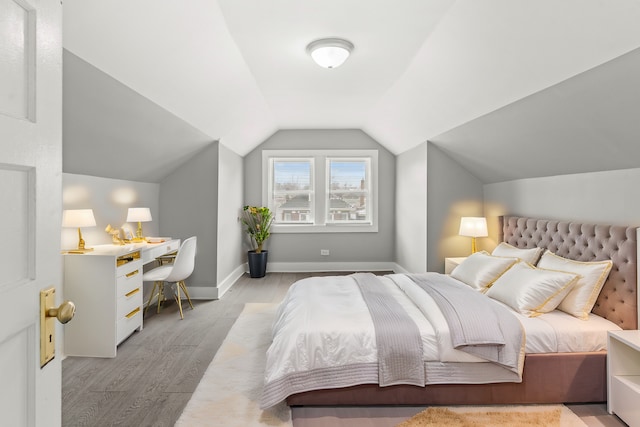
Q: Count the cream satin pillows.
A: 4